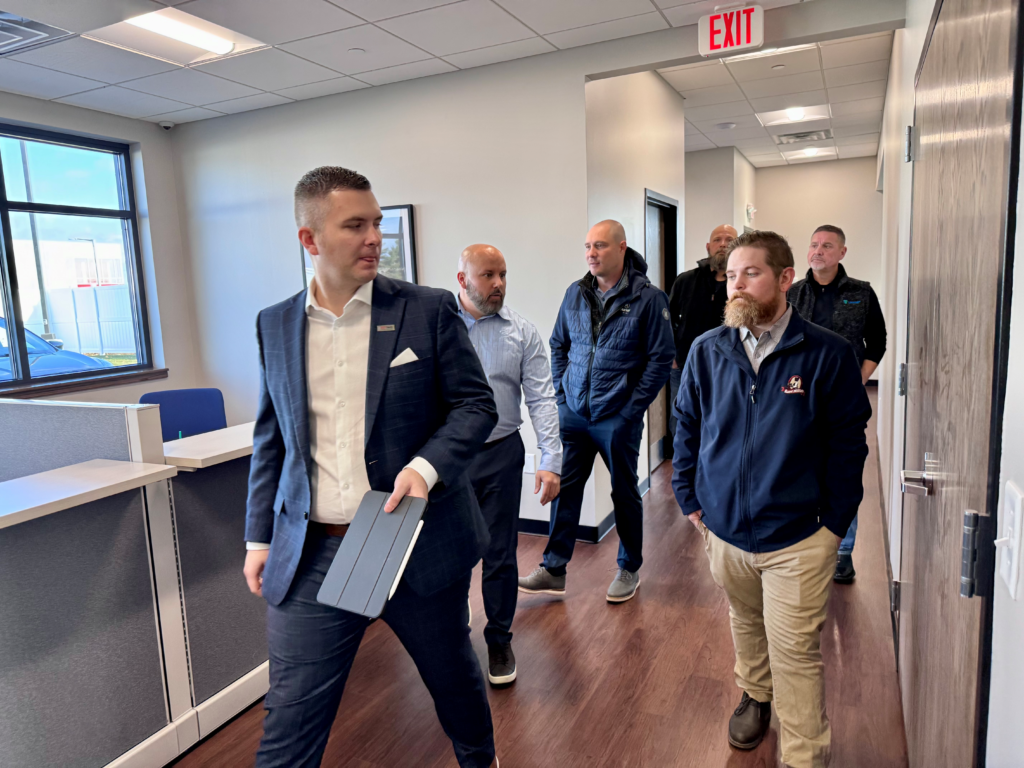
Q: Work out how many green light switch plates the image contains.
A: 0